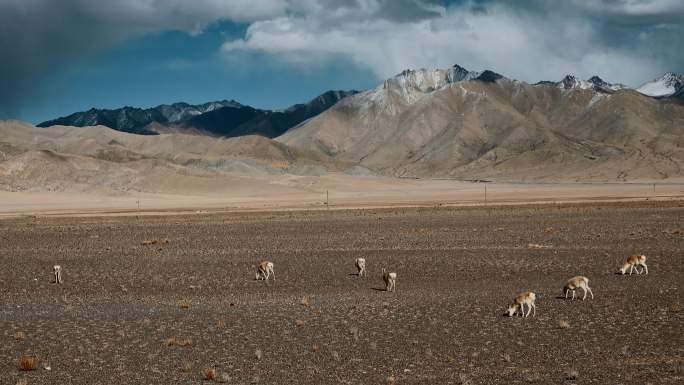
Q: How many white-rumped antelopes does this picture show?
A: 7